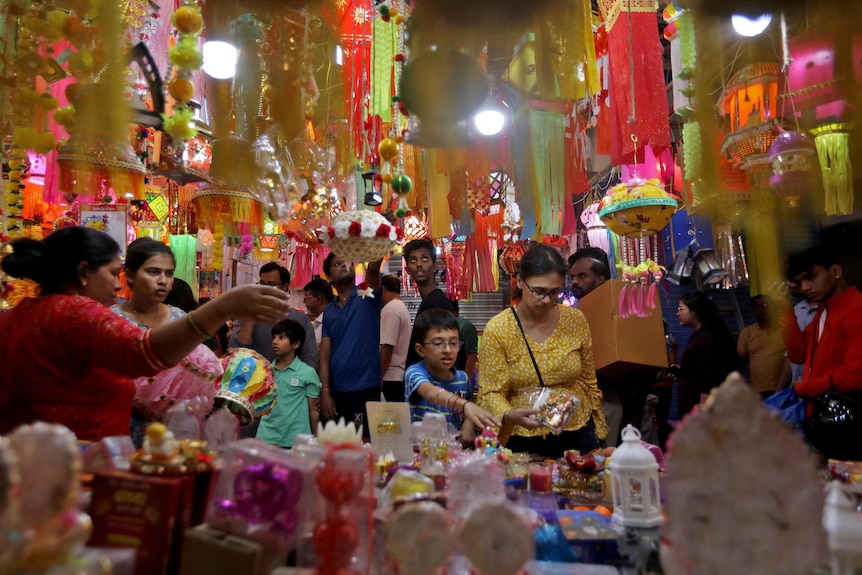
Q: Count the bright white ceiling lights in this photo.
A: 3